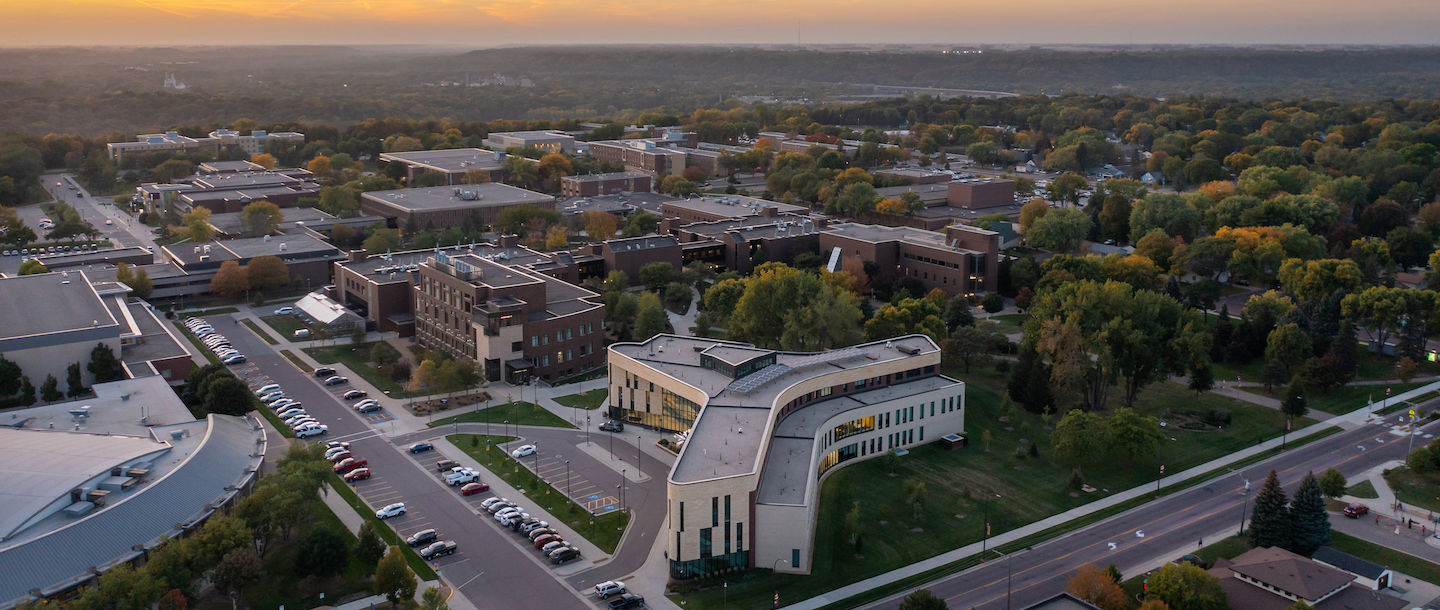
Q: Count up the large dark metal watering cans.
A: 0